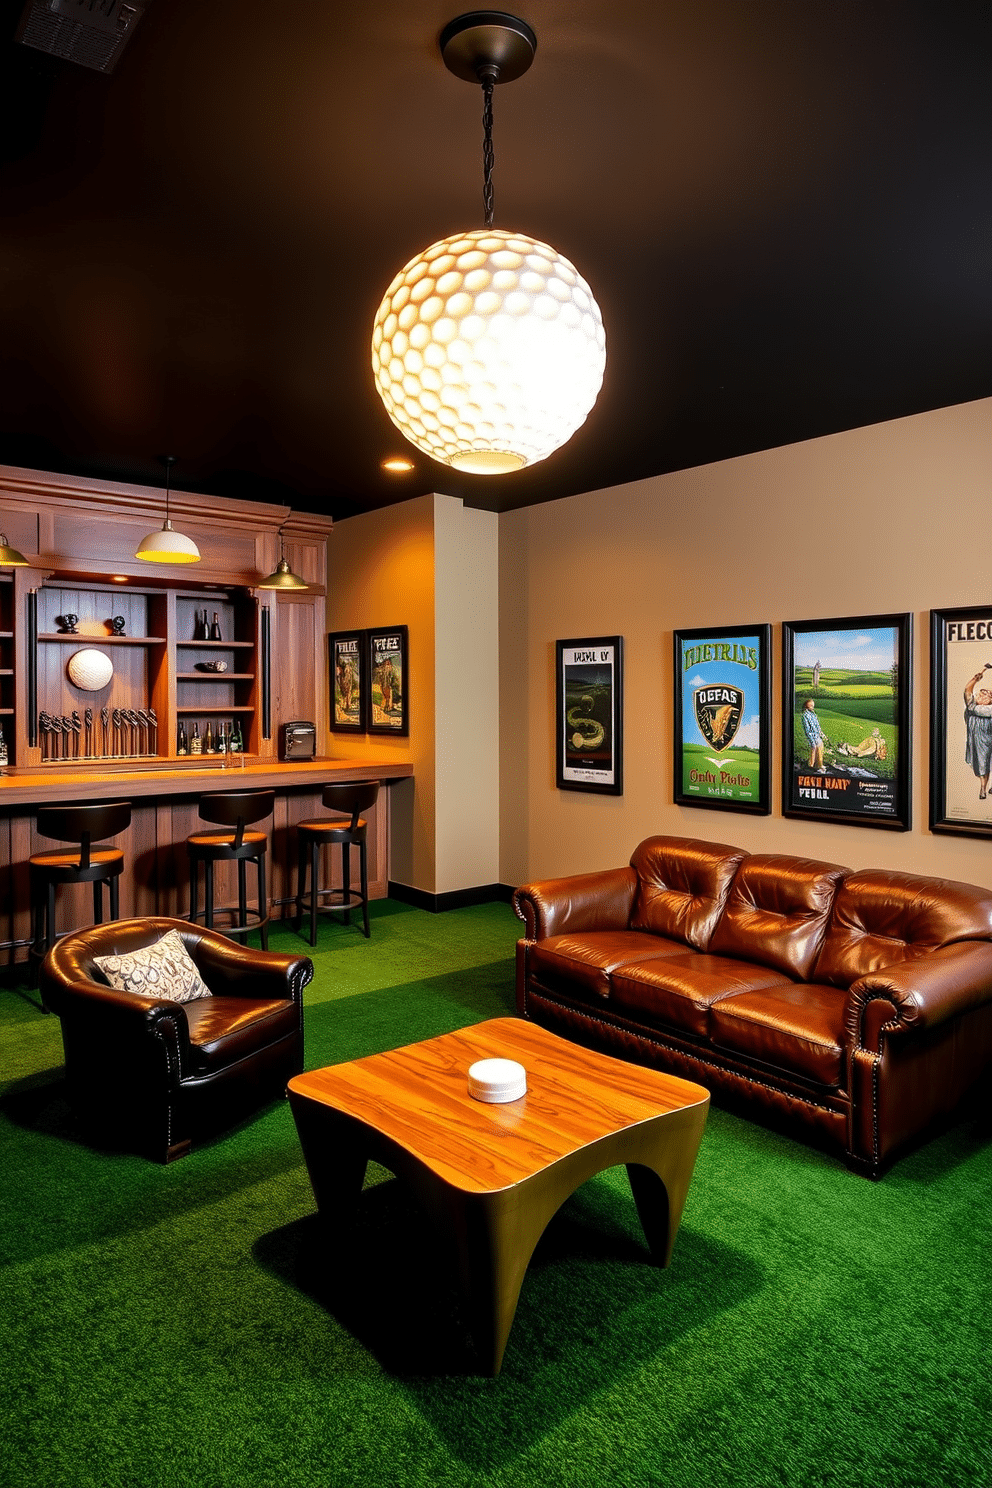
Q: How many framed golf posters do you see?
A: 6